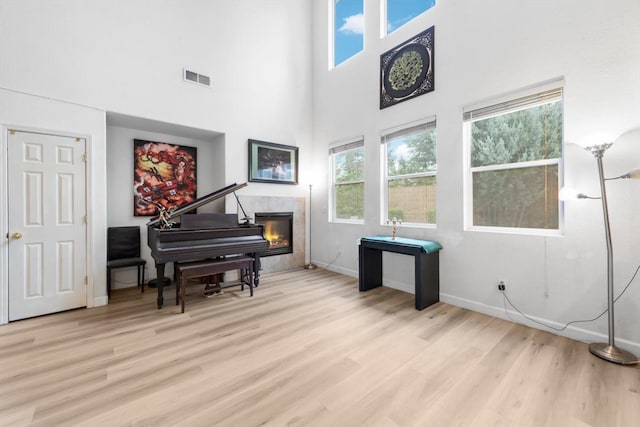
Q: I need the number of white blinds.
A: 3